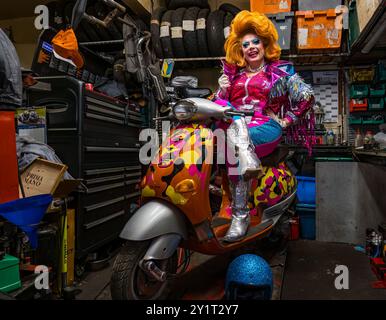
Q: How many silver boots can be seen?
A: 2